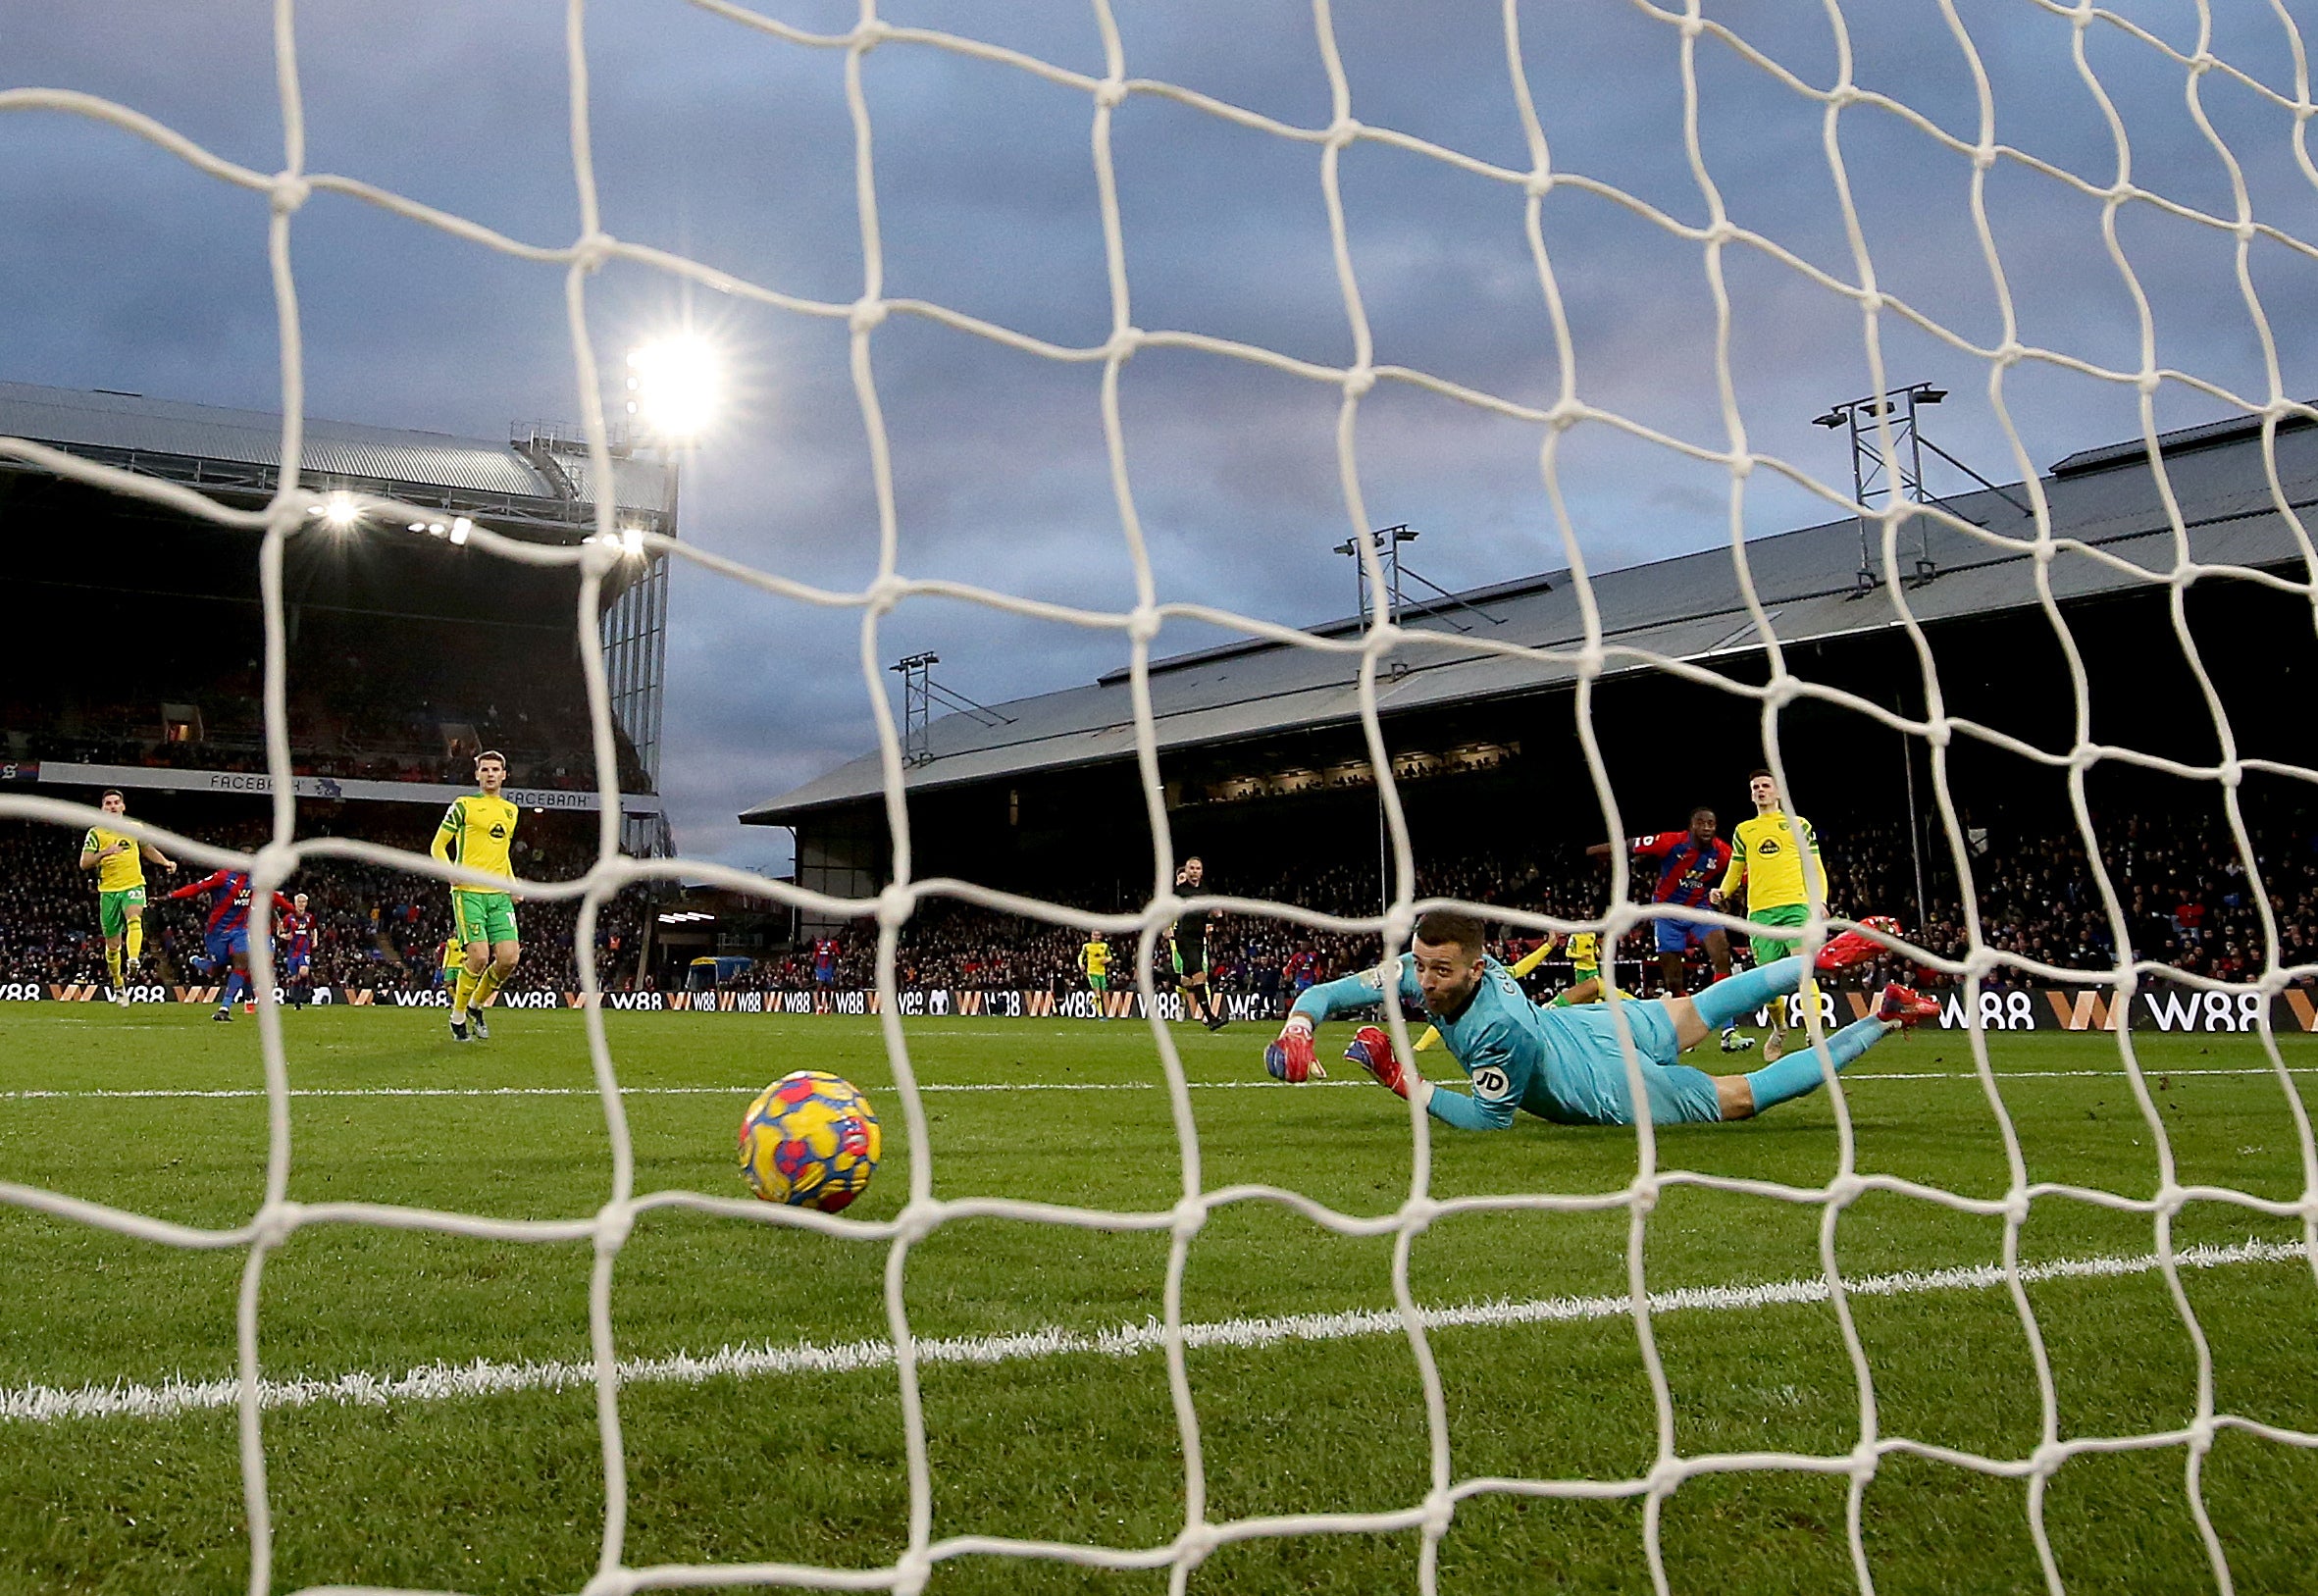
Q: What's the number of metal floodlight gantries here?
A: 3